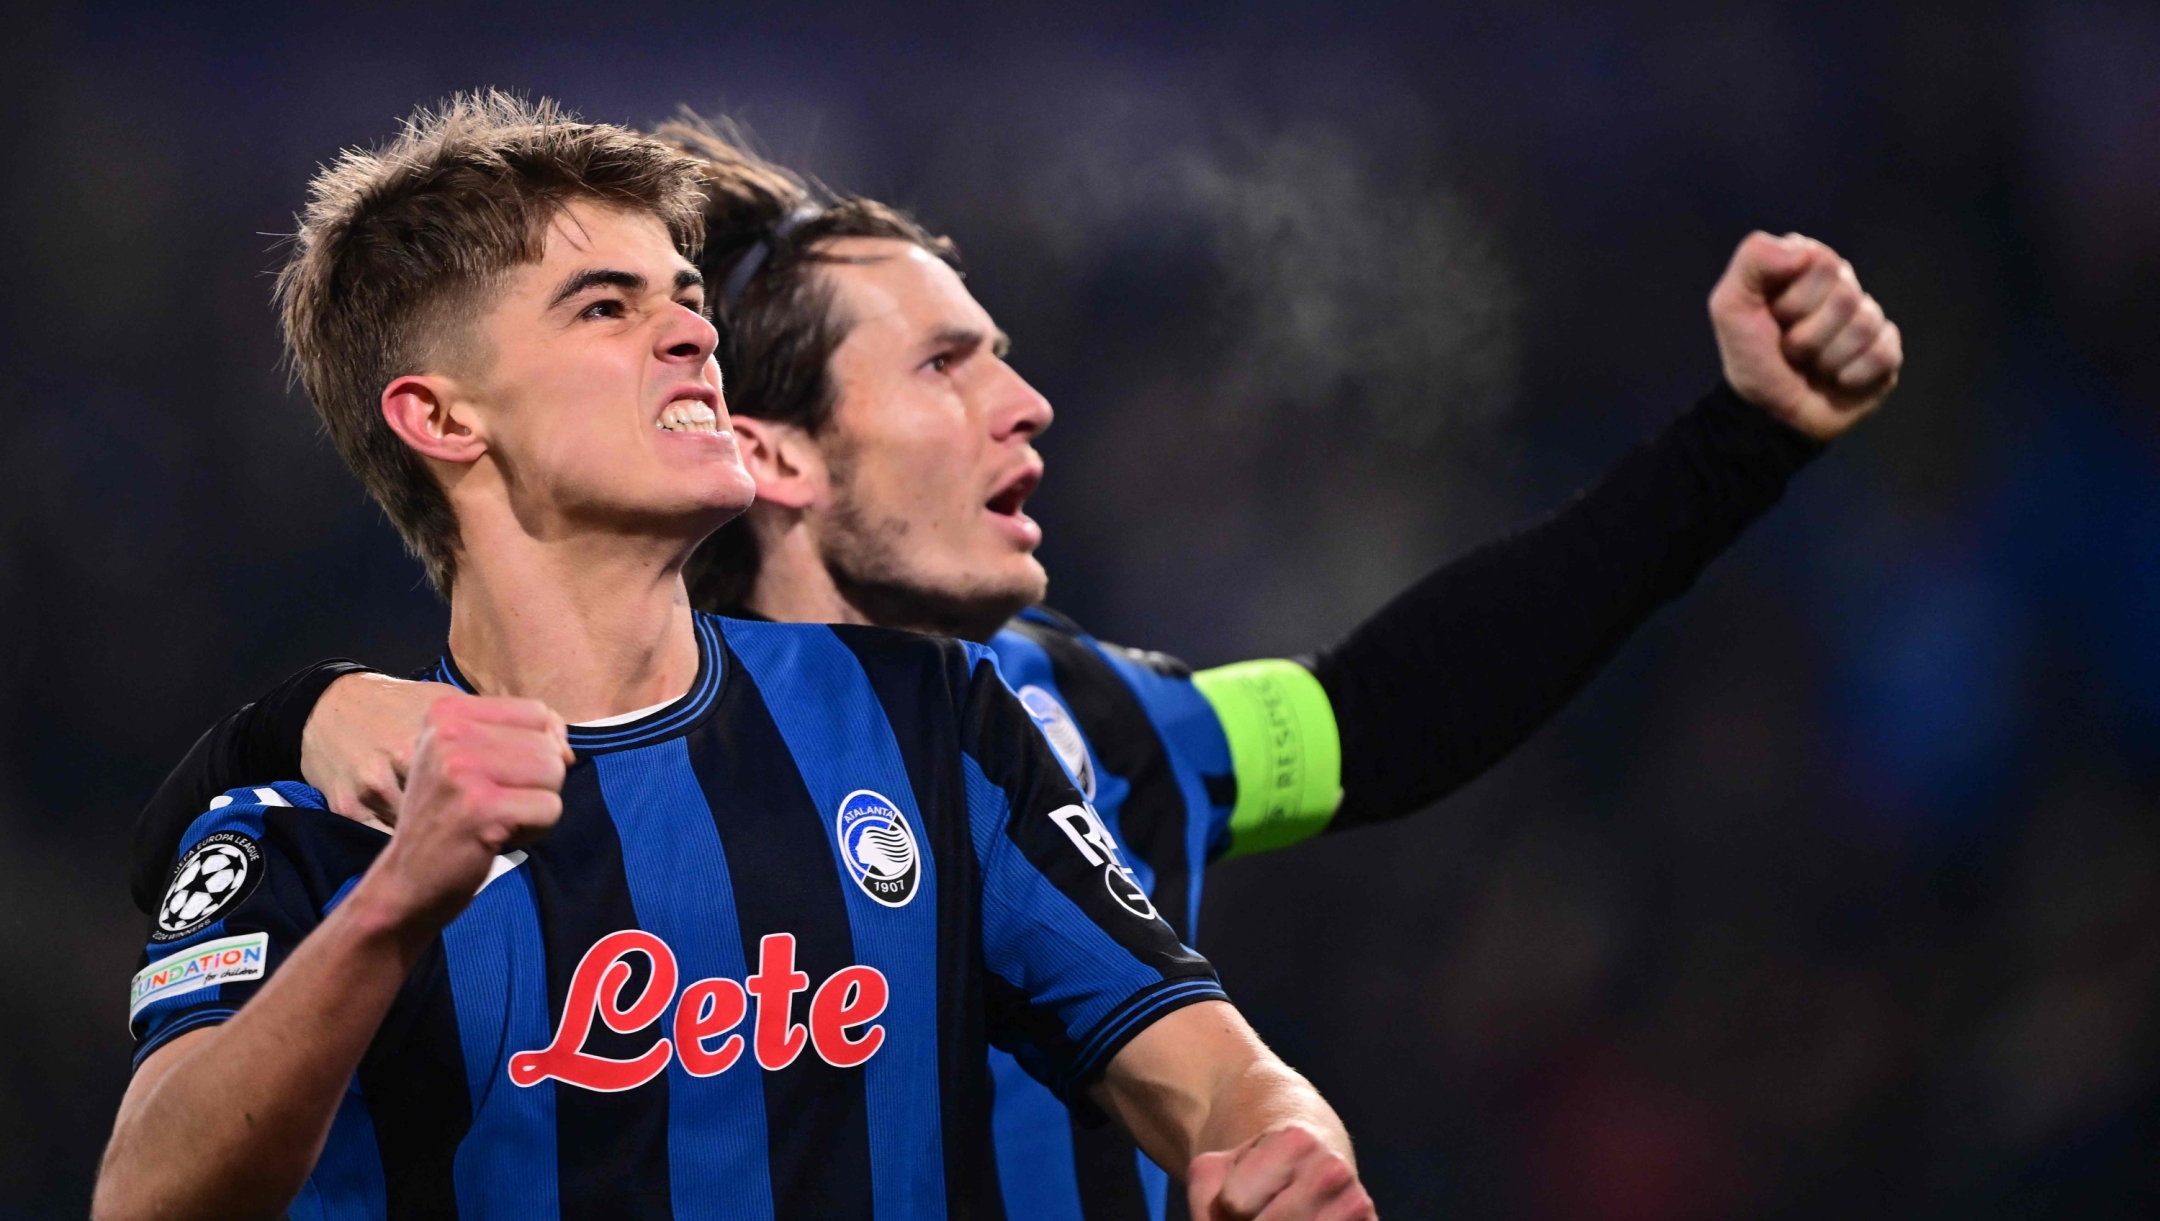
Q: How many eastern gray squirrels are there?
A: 0